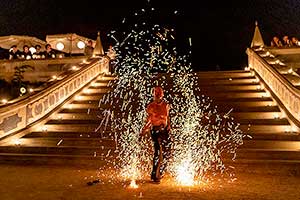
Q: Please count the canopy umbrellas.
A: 2